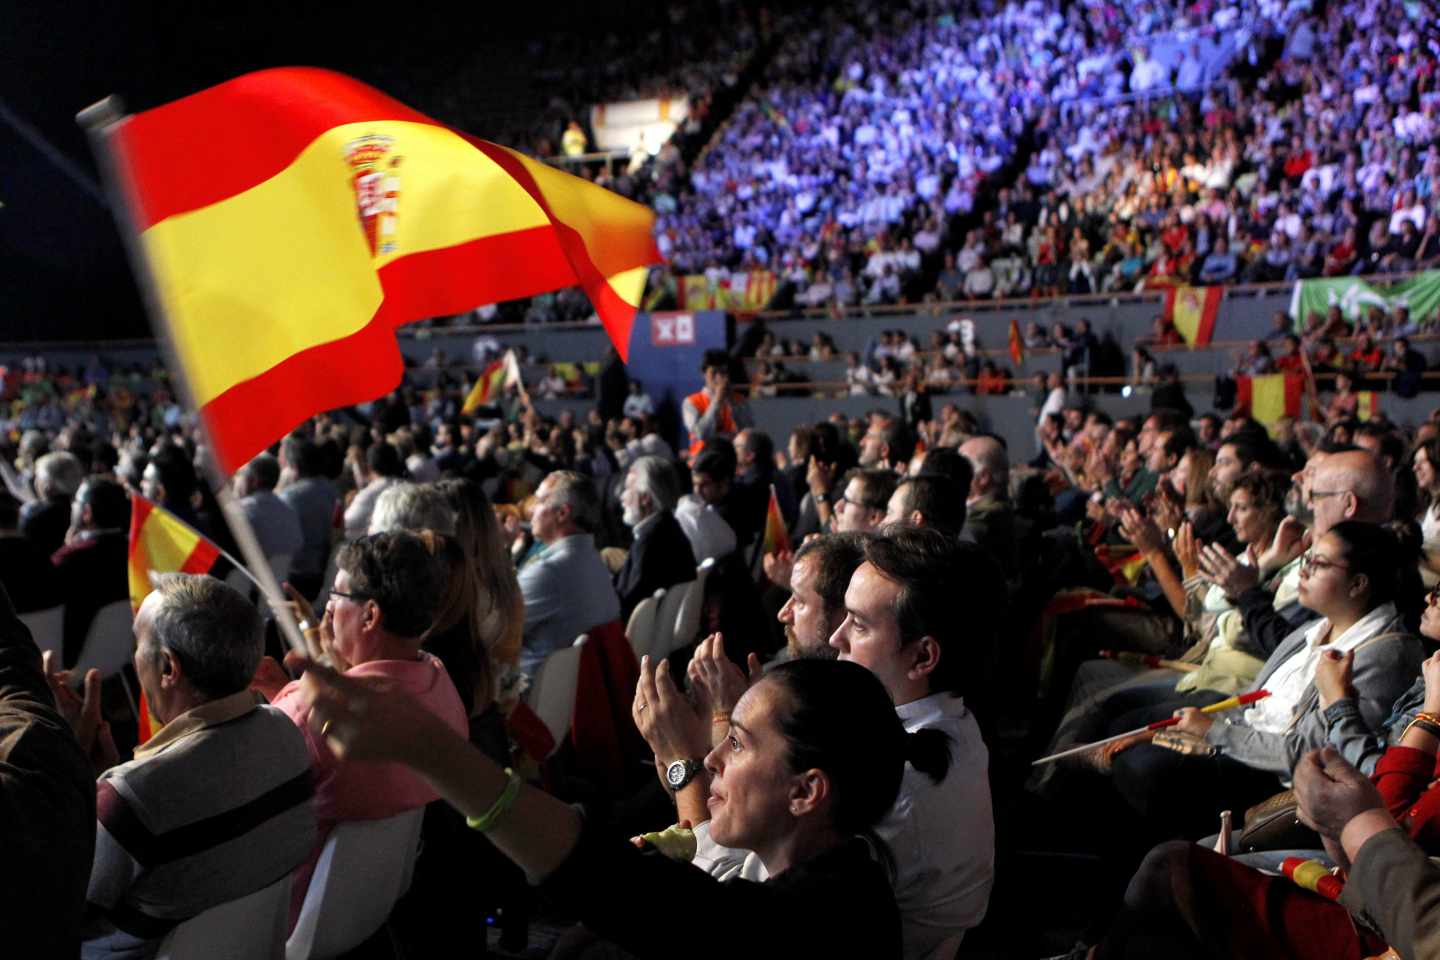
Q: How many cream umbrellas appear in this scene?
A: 0